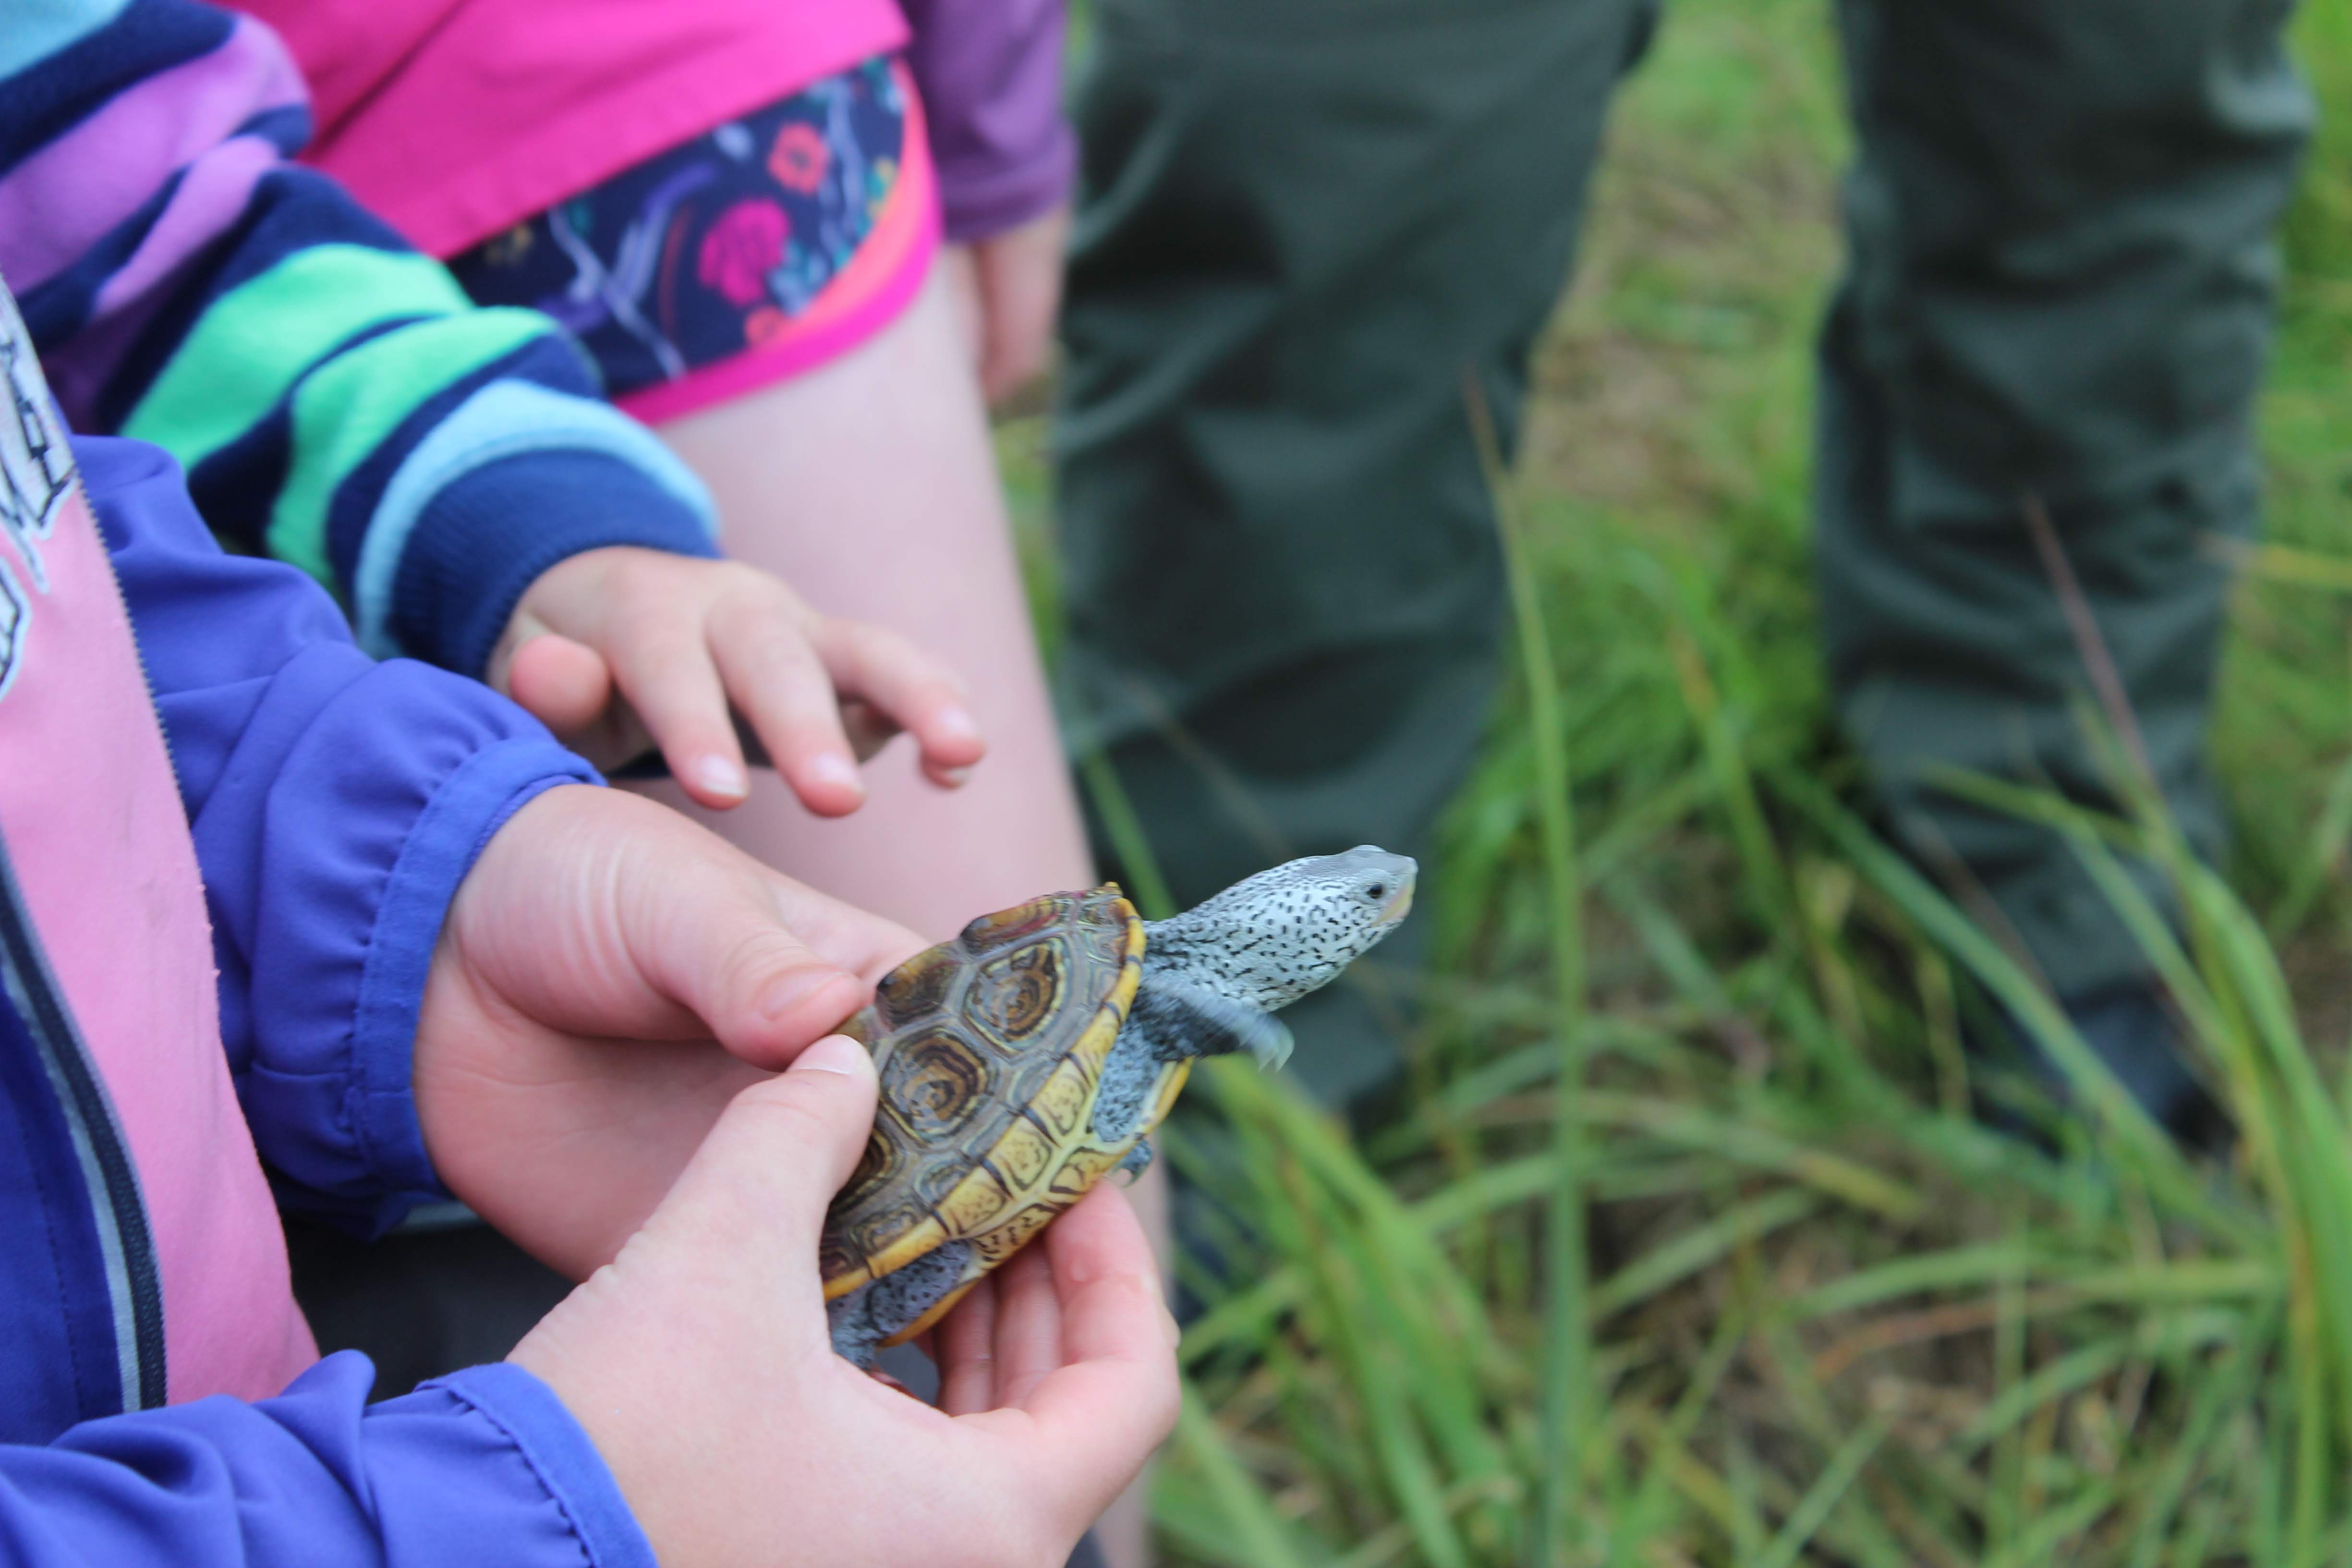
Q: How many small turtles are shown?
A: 1